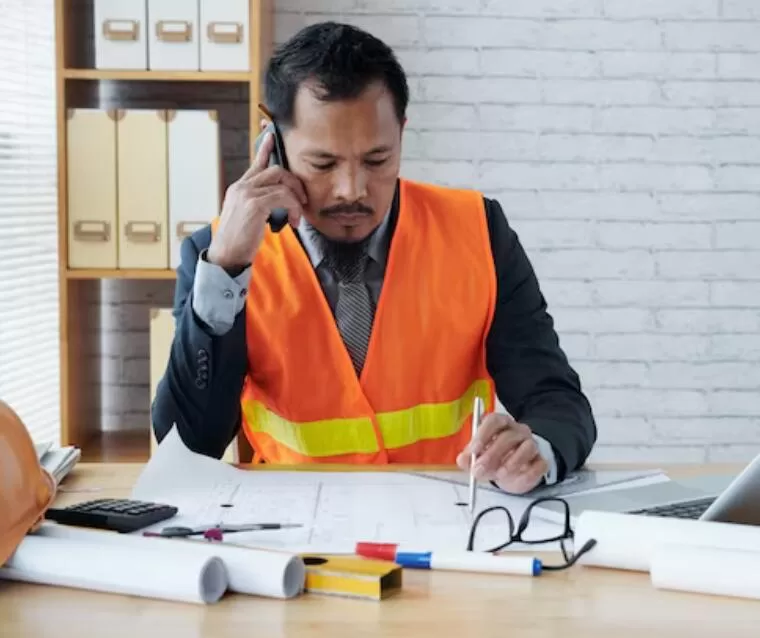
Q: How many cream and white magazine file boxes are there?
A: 7